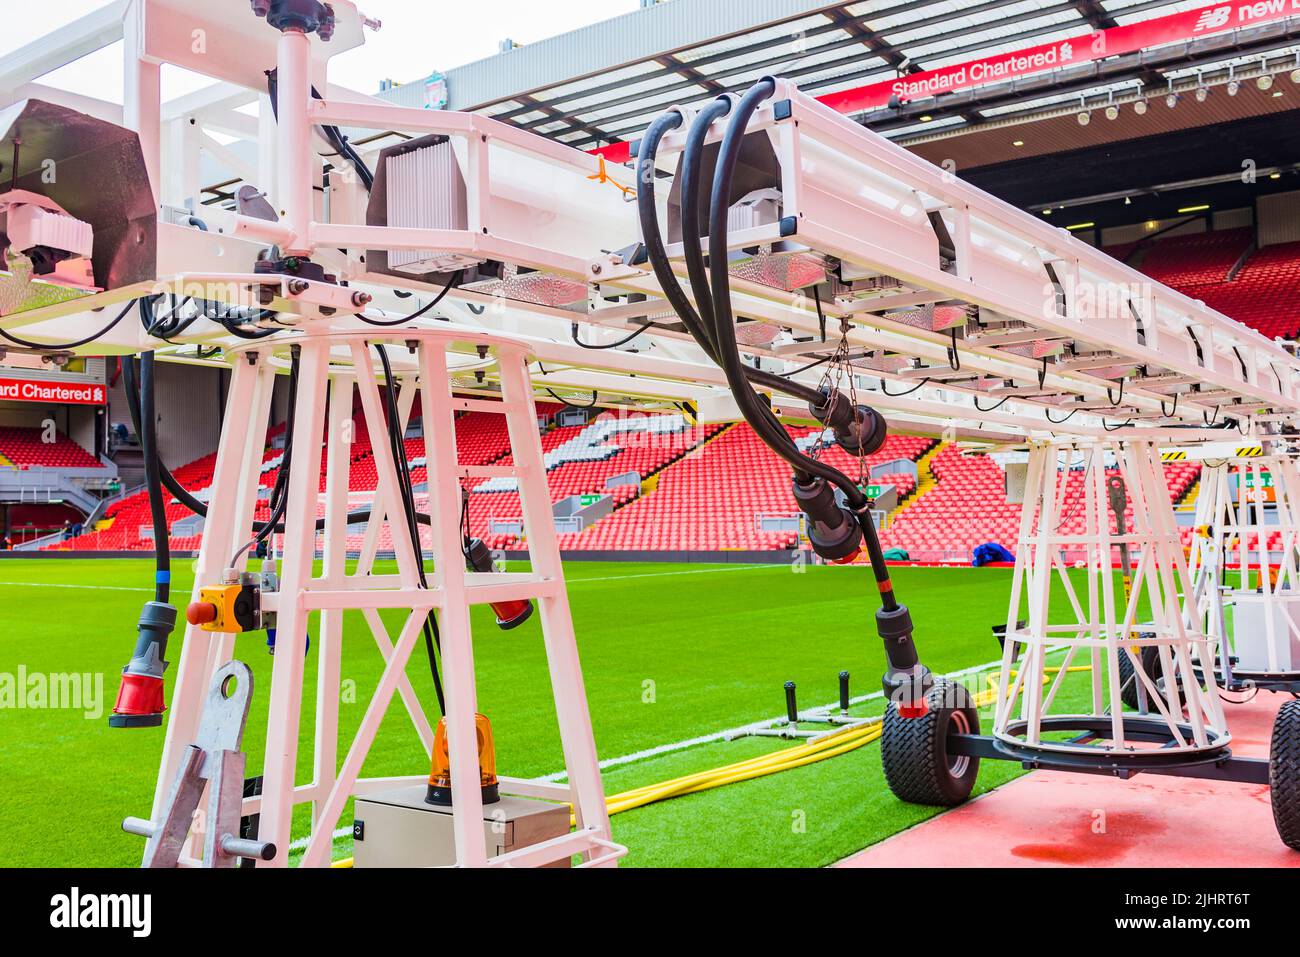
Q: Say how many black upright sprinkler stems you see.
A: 2